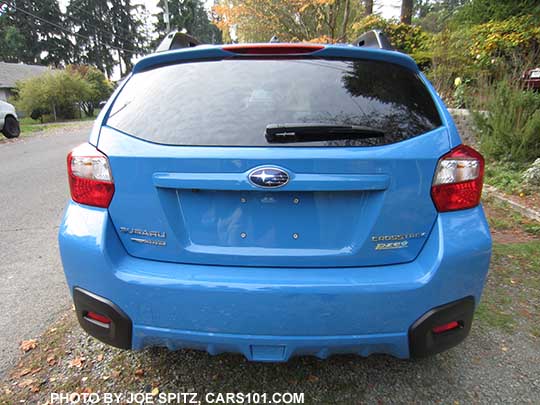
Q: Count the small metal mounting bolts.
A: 4